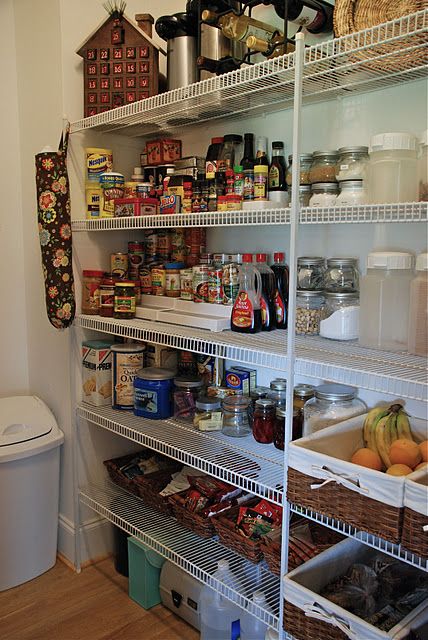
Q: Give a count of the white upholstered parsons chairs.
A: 0